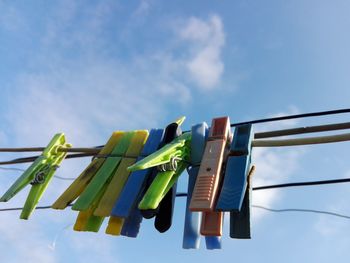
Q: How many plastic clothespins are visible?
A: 10